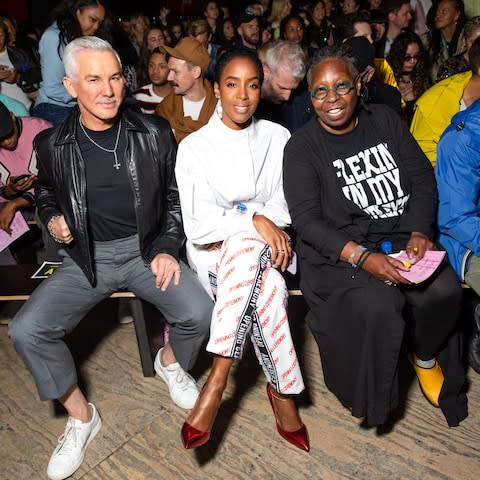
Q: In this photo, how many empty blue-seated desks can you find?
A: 0